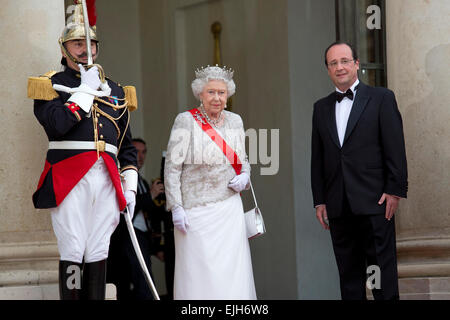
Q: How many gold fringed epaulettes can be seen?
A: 2